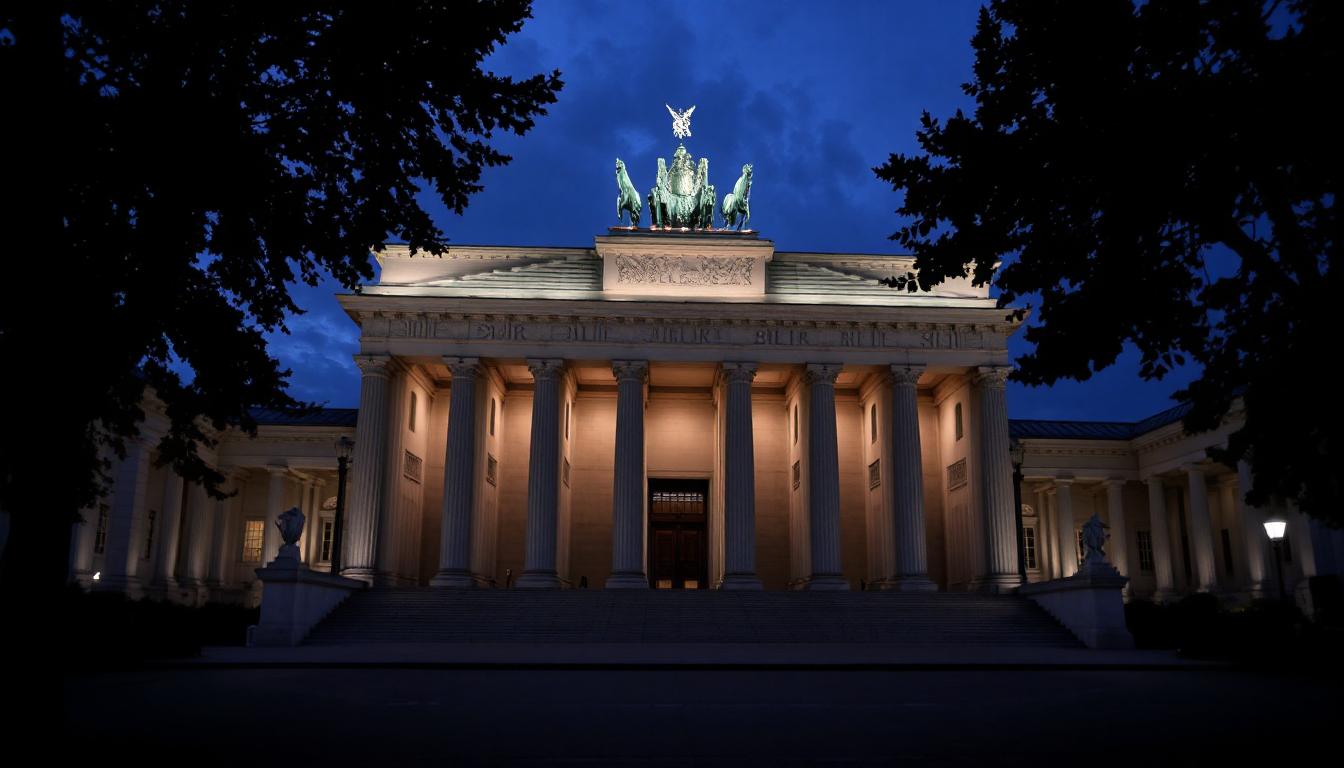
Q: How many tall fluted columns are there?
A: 8